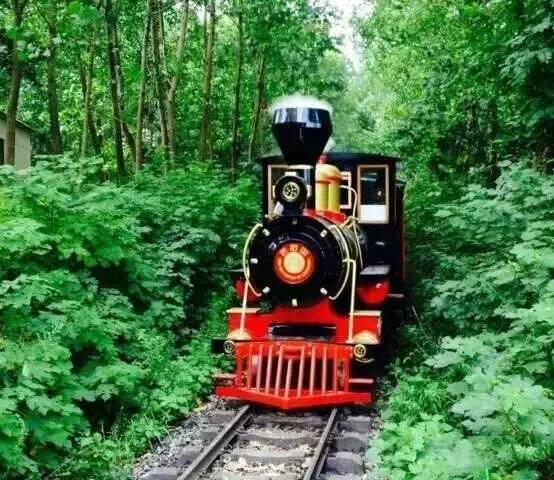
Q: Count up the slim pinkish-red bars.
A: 9